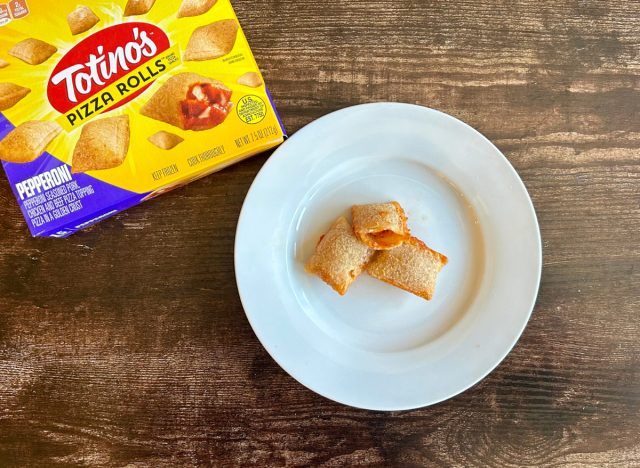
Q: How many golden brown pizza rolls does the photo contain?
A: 3